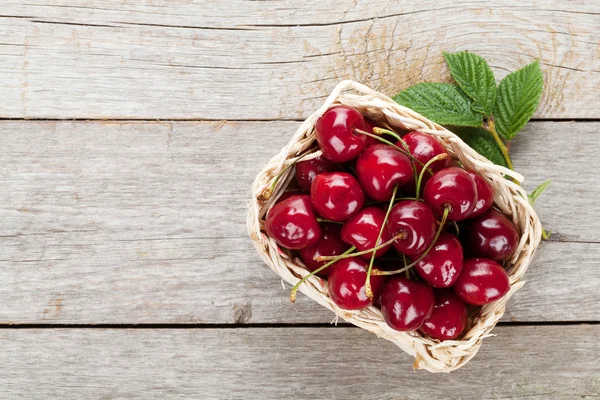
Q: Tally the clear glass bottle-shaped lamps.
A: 0